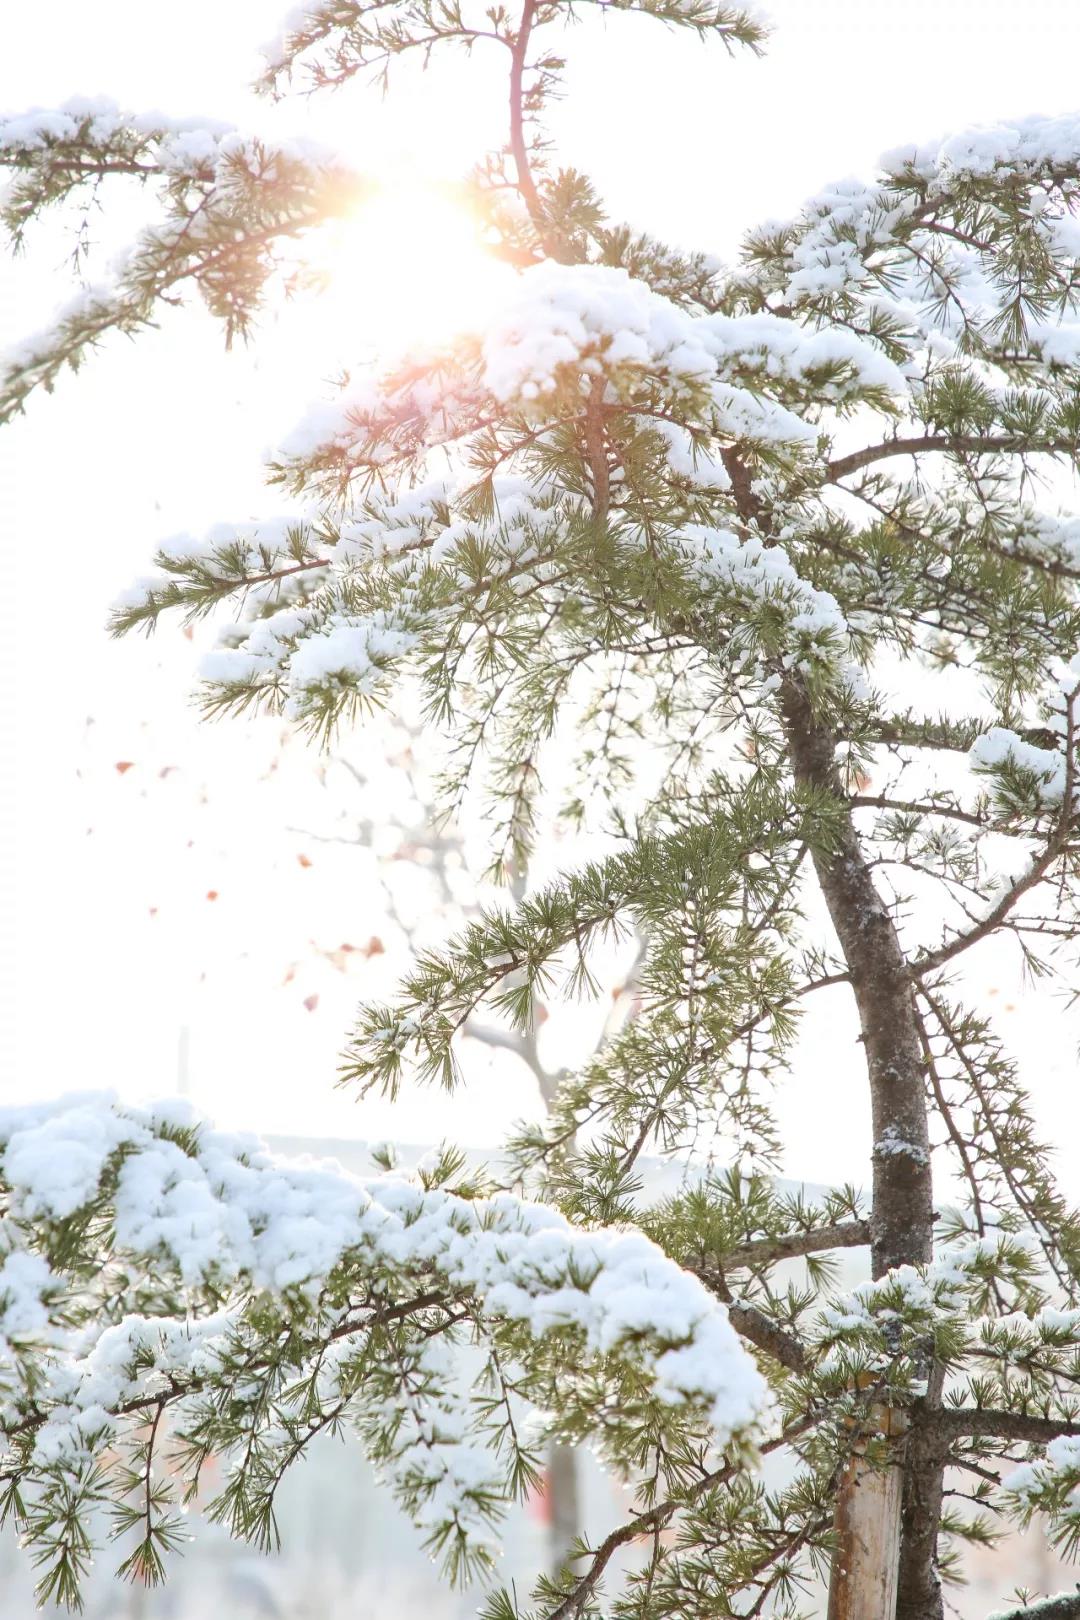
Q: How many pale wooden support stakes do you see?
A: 1